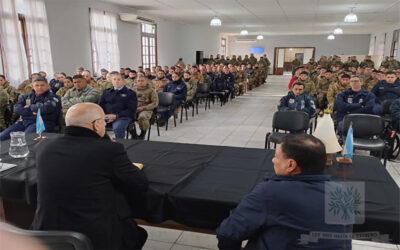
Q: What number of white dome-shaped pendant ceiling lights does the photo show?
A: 6